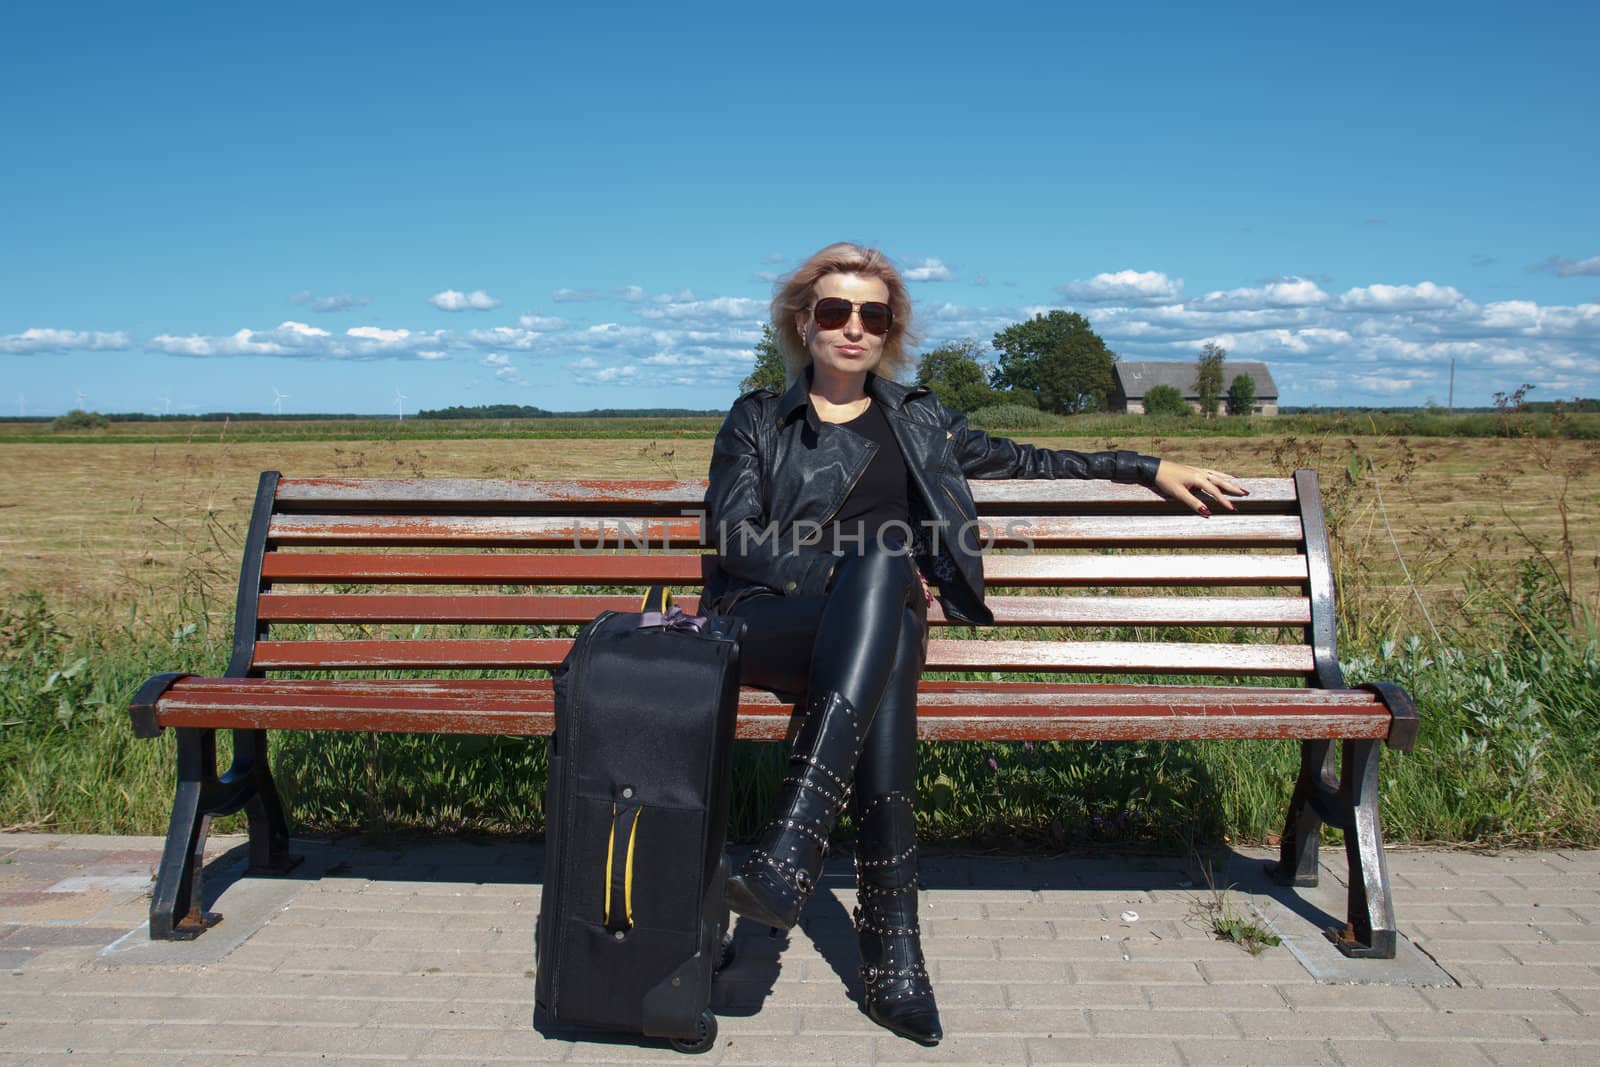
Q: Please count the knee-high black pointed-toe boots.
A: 2